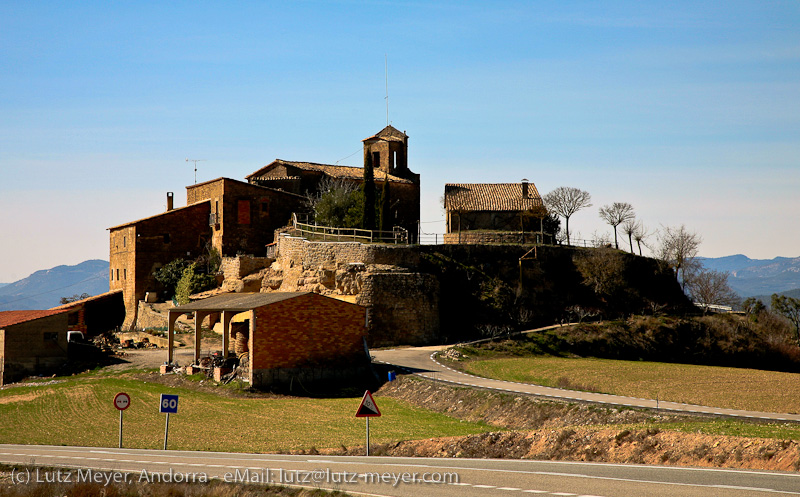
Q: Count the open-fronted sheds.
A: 1